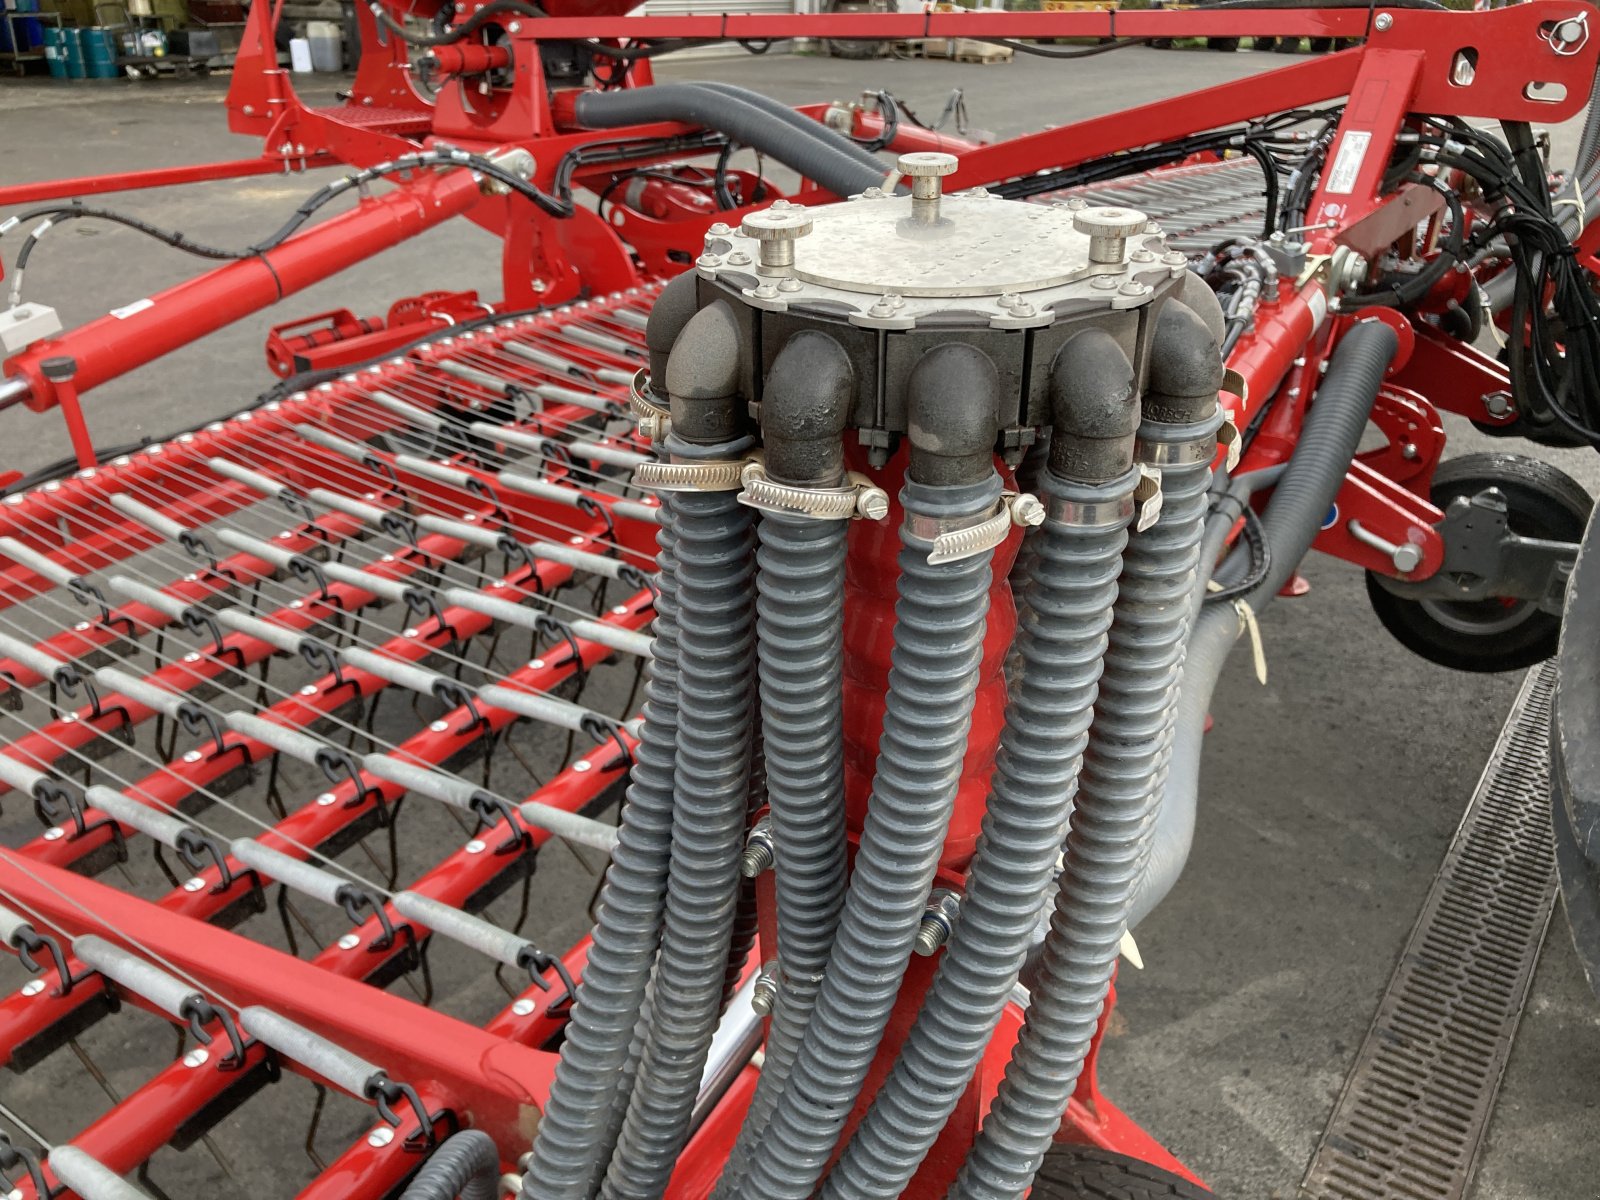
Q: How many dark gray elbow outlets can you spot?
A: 7